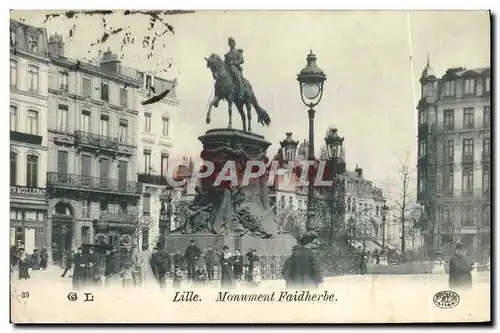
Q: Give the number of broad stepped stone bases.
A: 1